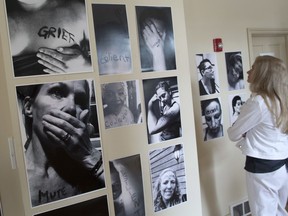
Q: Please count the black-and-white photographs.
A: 13